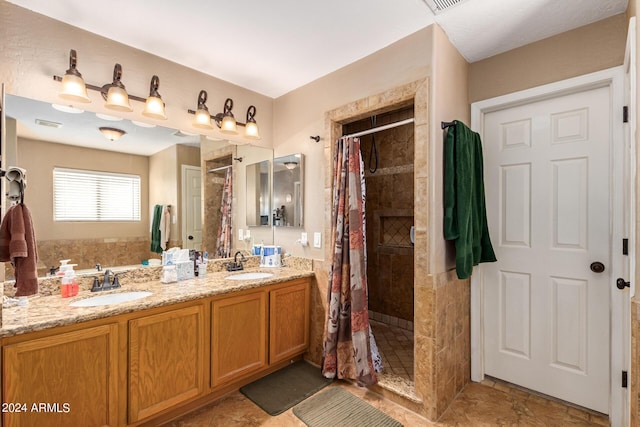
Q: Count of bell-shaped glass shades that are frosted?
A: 6